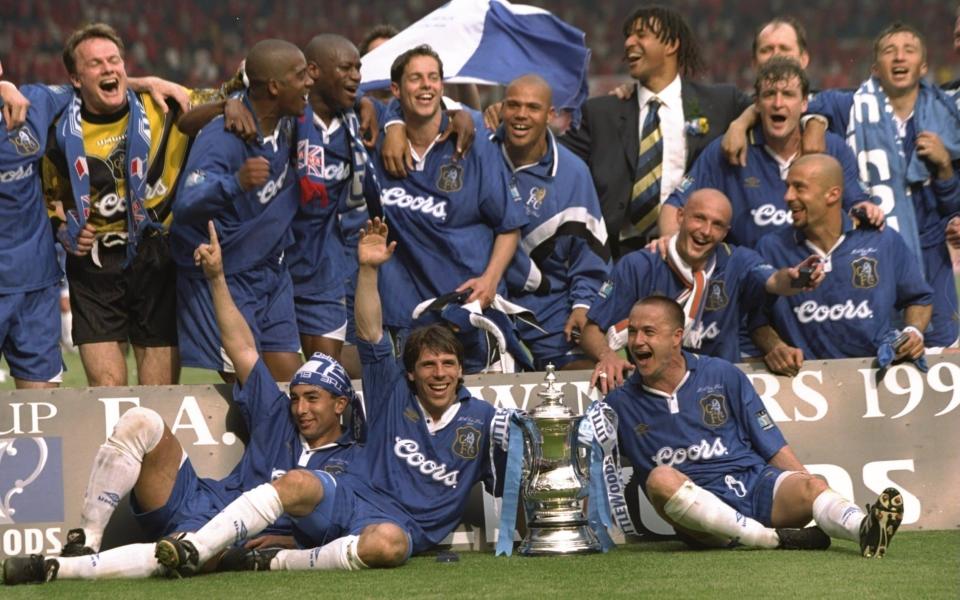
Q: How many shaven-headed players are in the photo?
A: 5